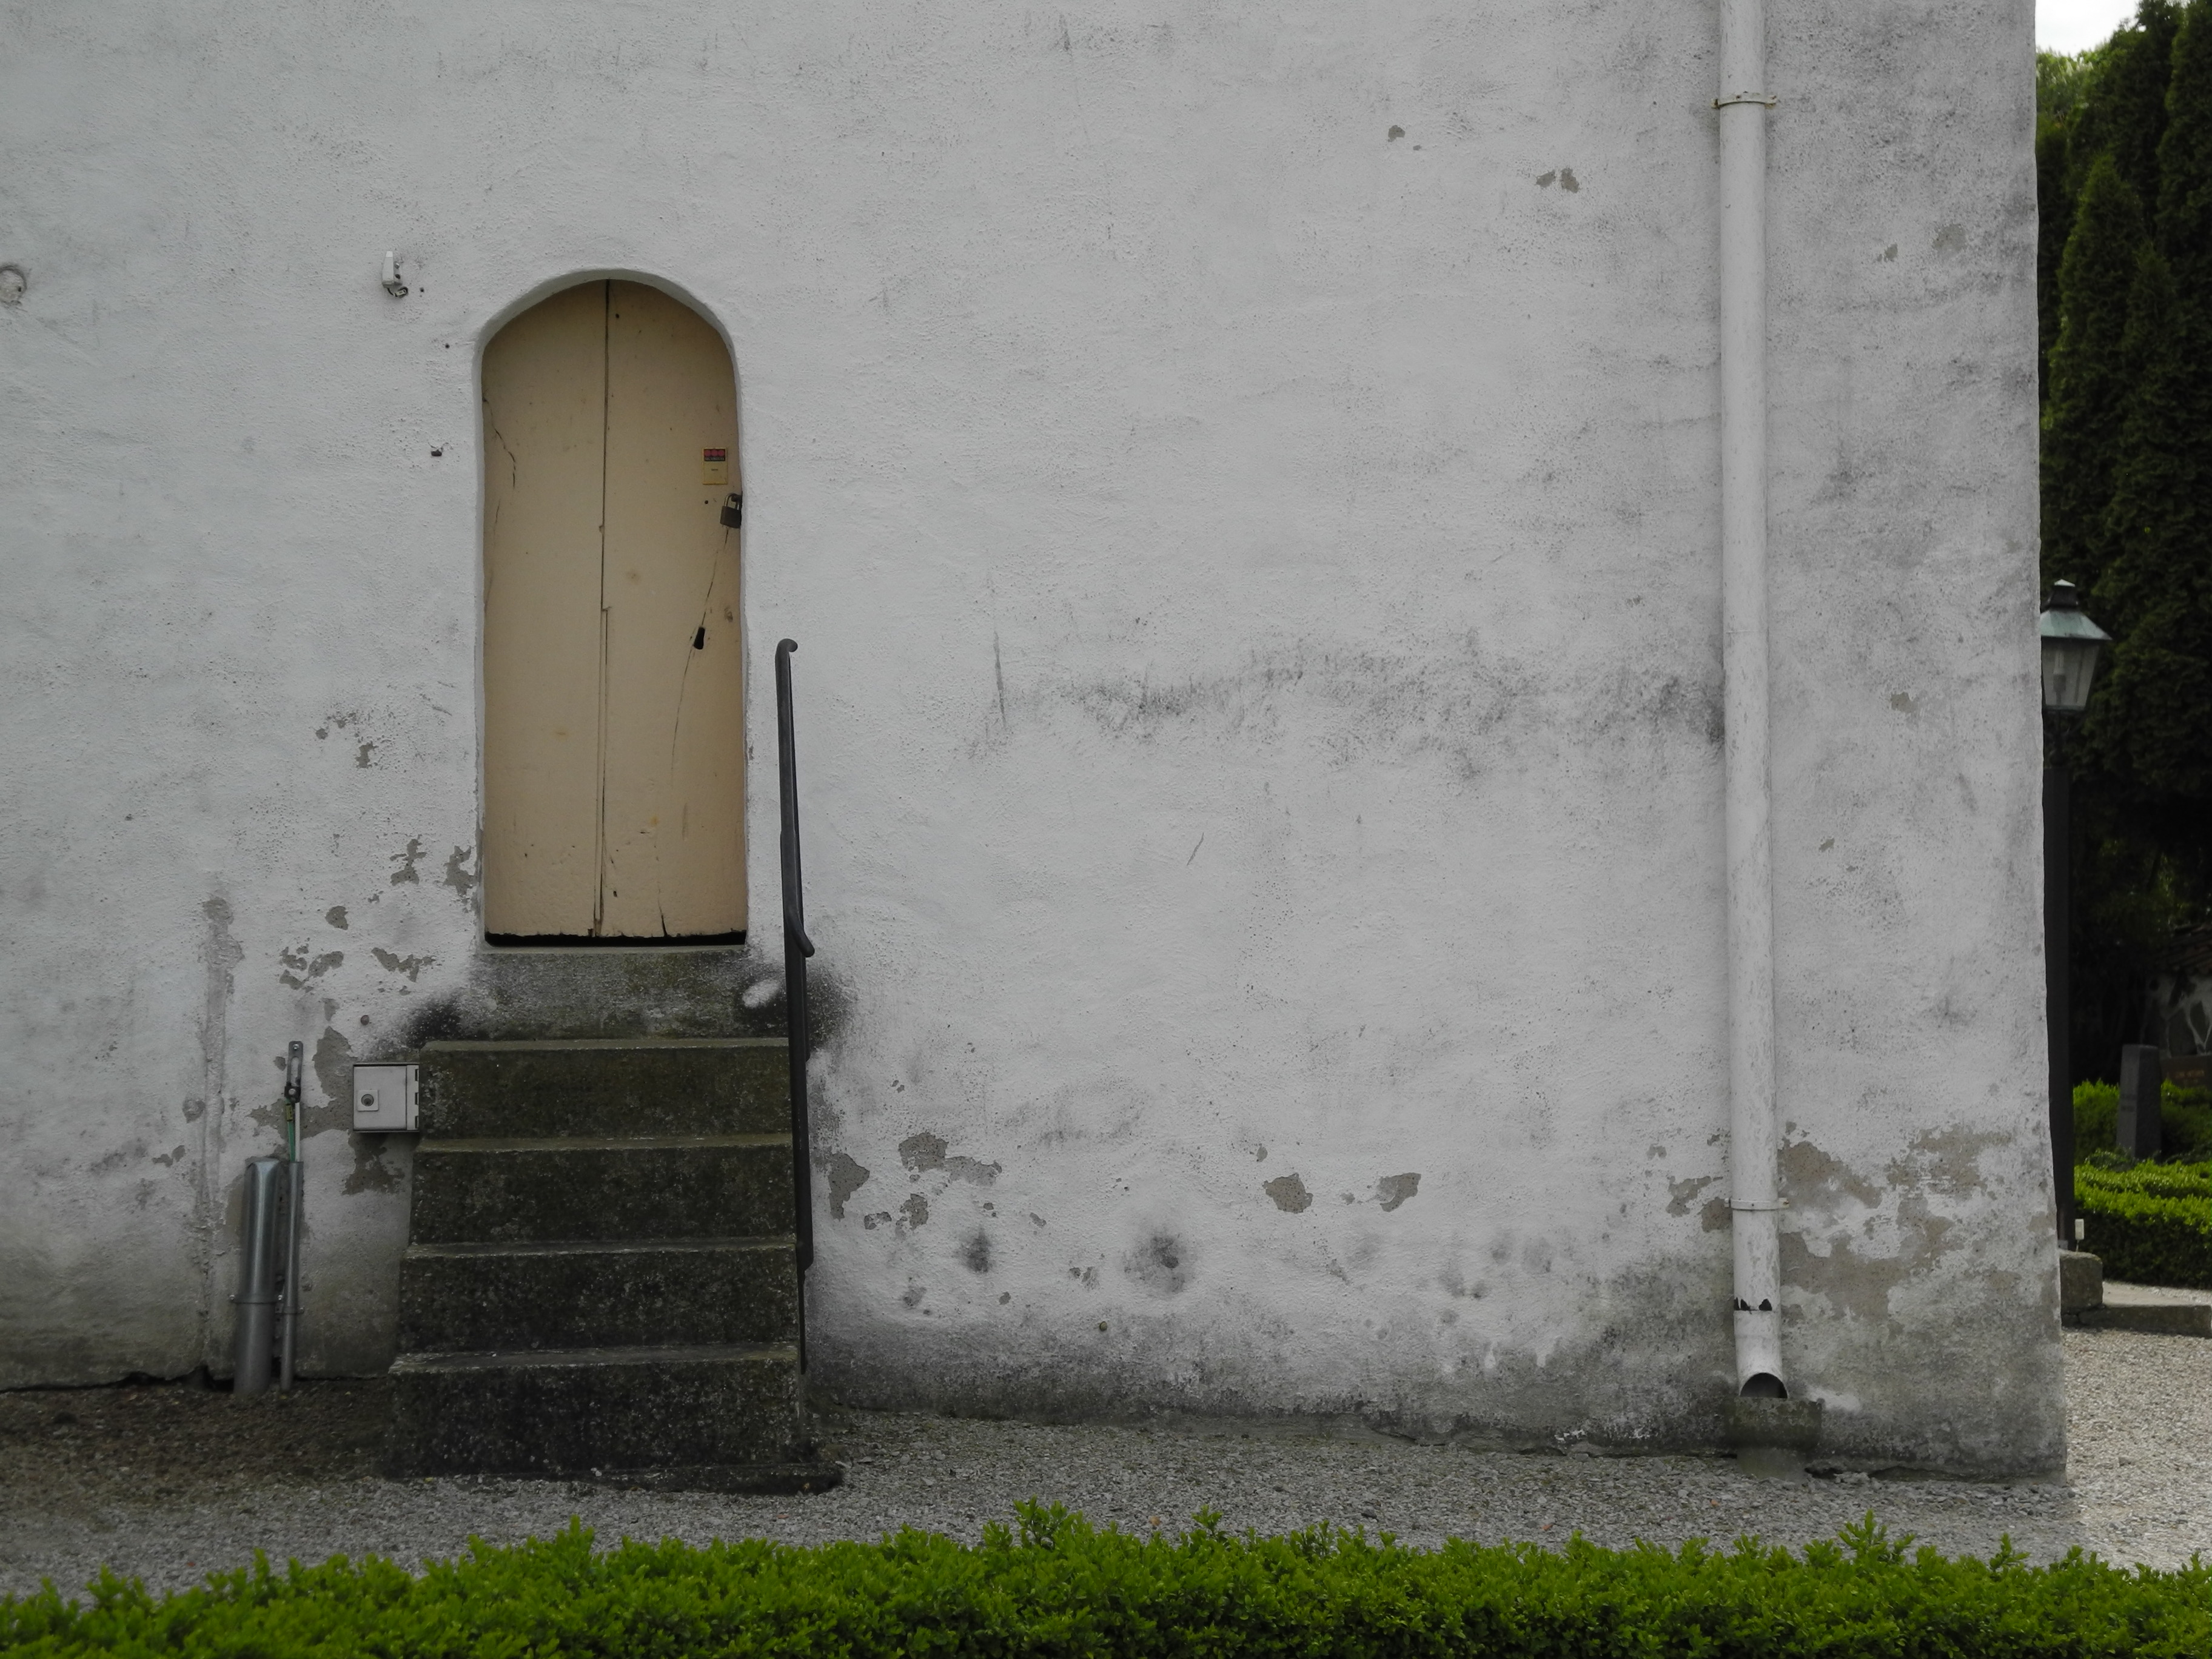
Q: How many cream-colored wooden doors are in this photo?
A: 1